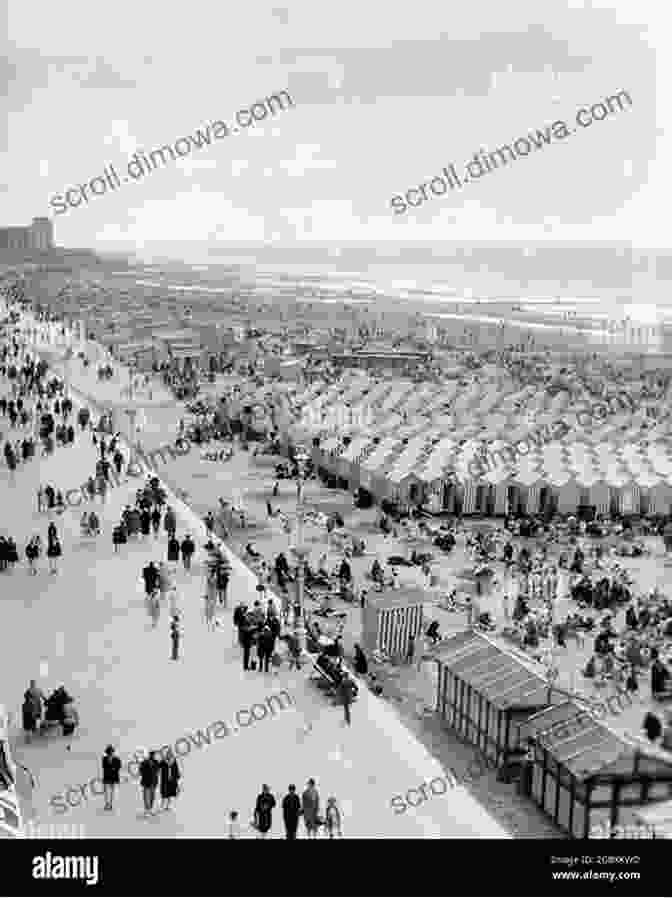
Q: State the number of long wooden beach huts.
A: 2